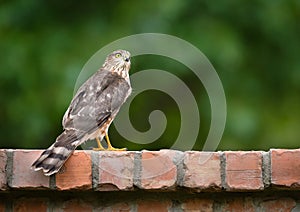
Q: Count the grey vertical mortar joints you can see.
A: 7